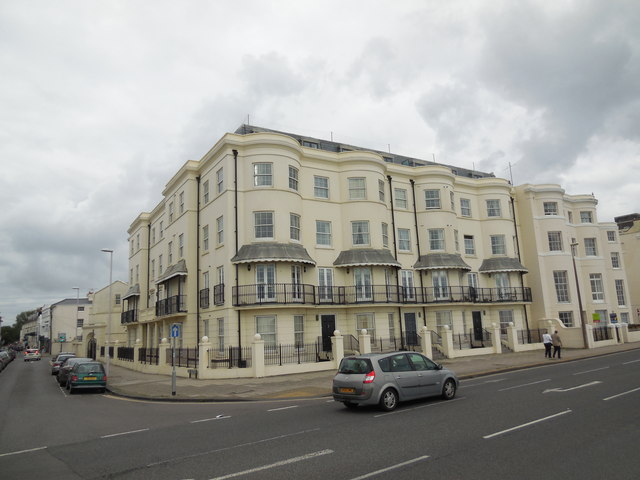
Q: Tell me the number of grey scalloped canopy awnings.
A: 6